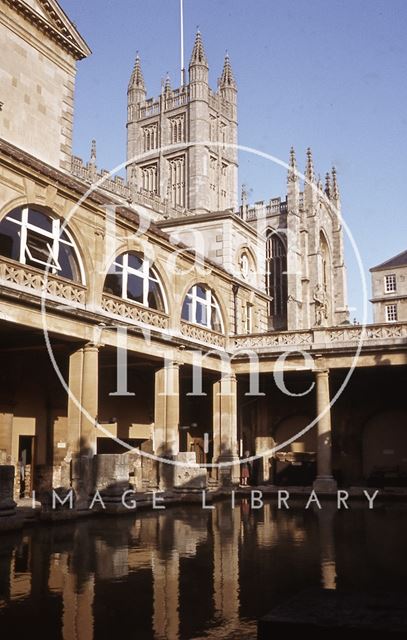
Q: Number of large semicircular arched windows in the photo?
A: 3